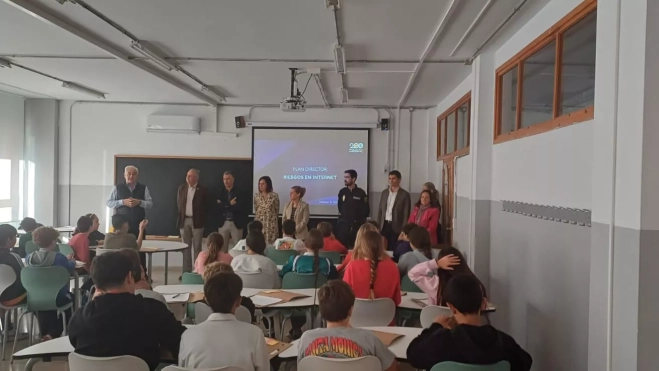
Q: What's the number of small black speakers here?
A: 2